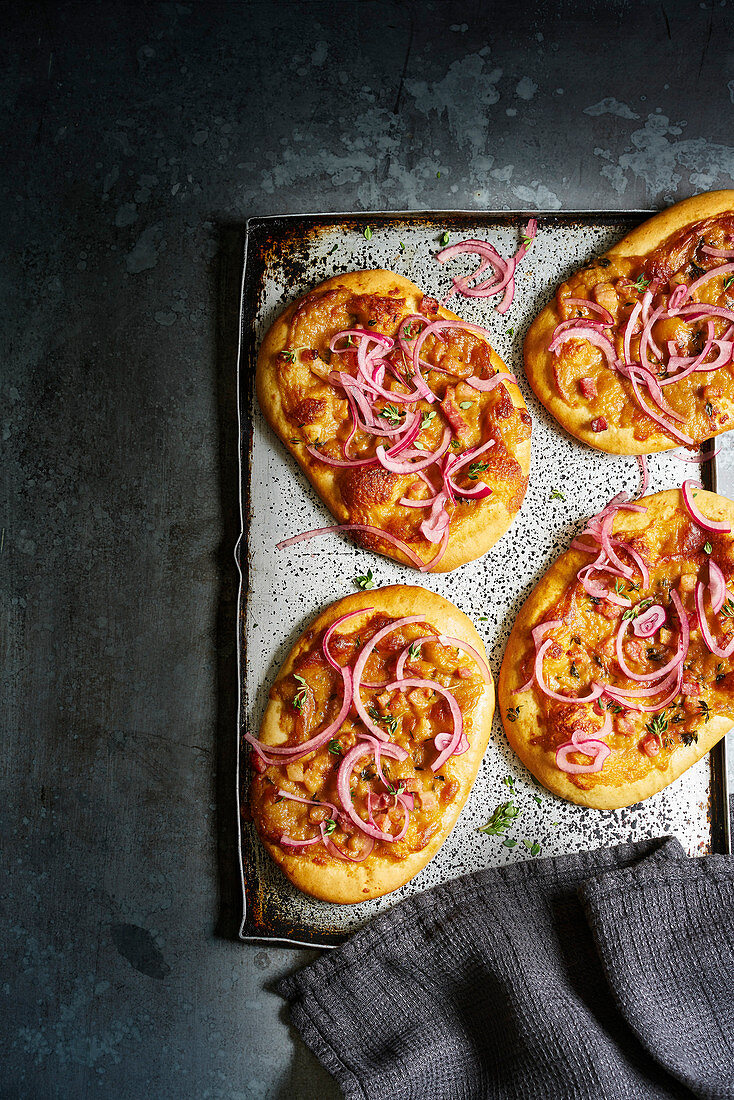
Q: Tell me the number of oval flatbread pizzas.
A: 4